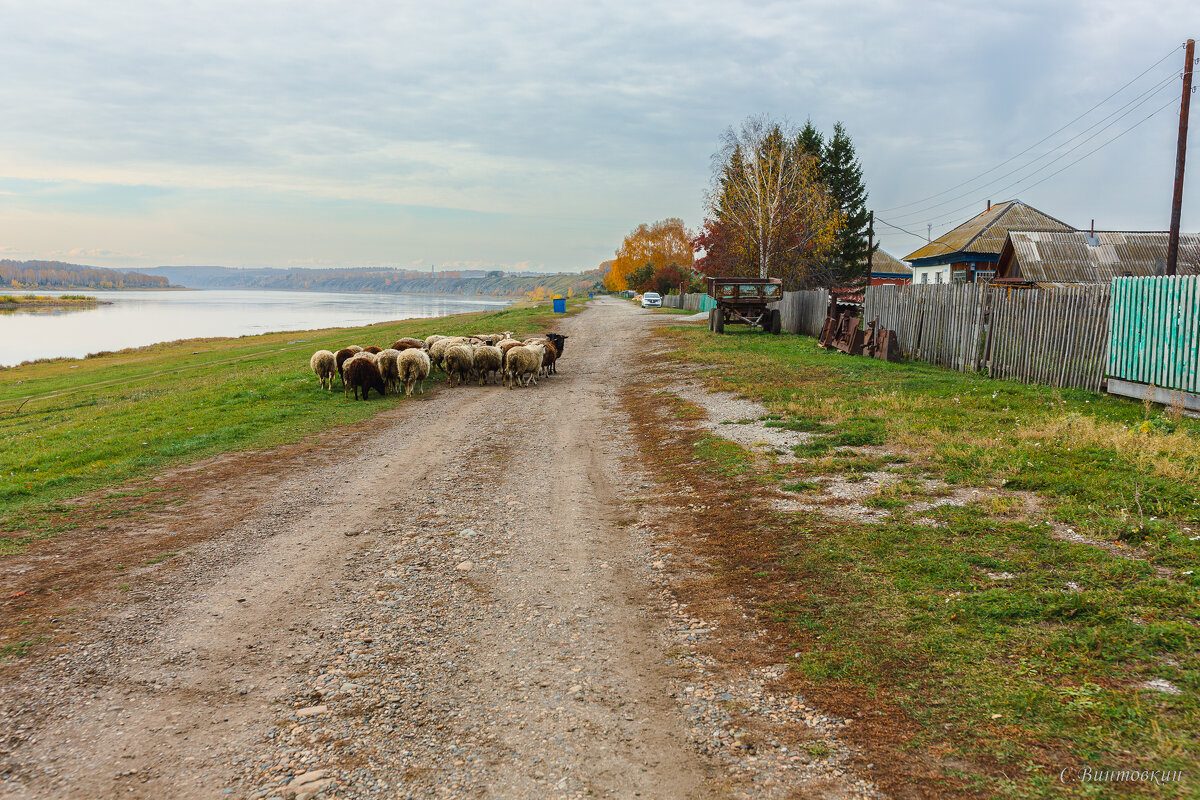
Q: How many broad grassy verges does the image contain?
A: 2